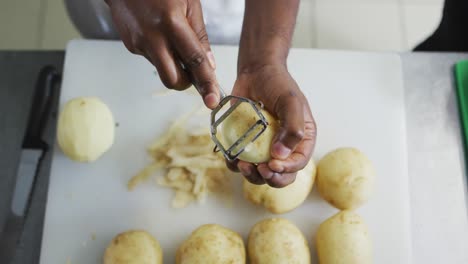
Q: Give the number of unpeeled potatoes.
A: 6